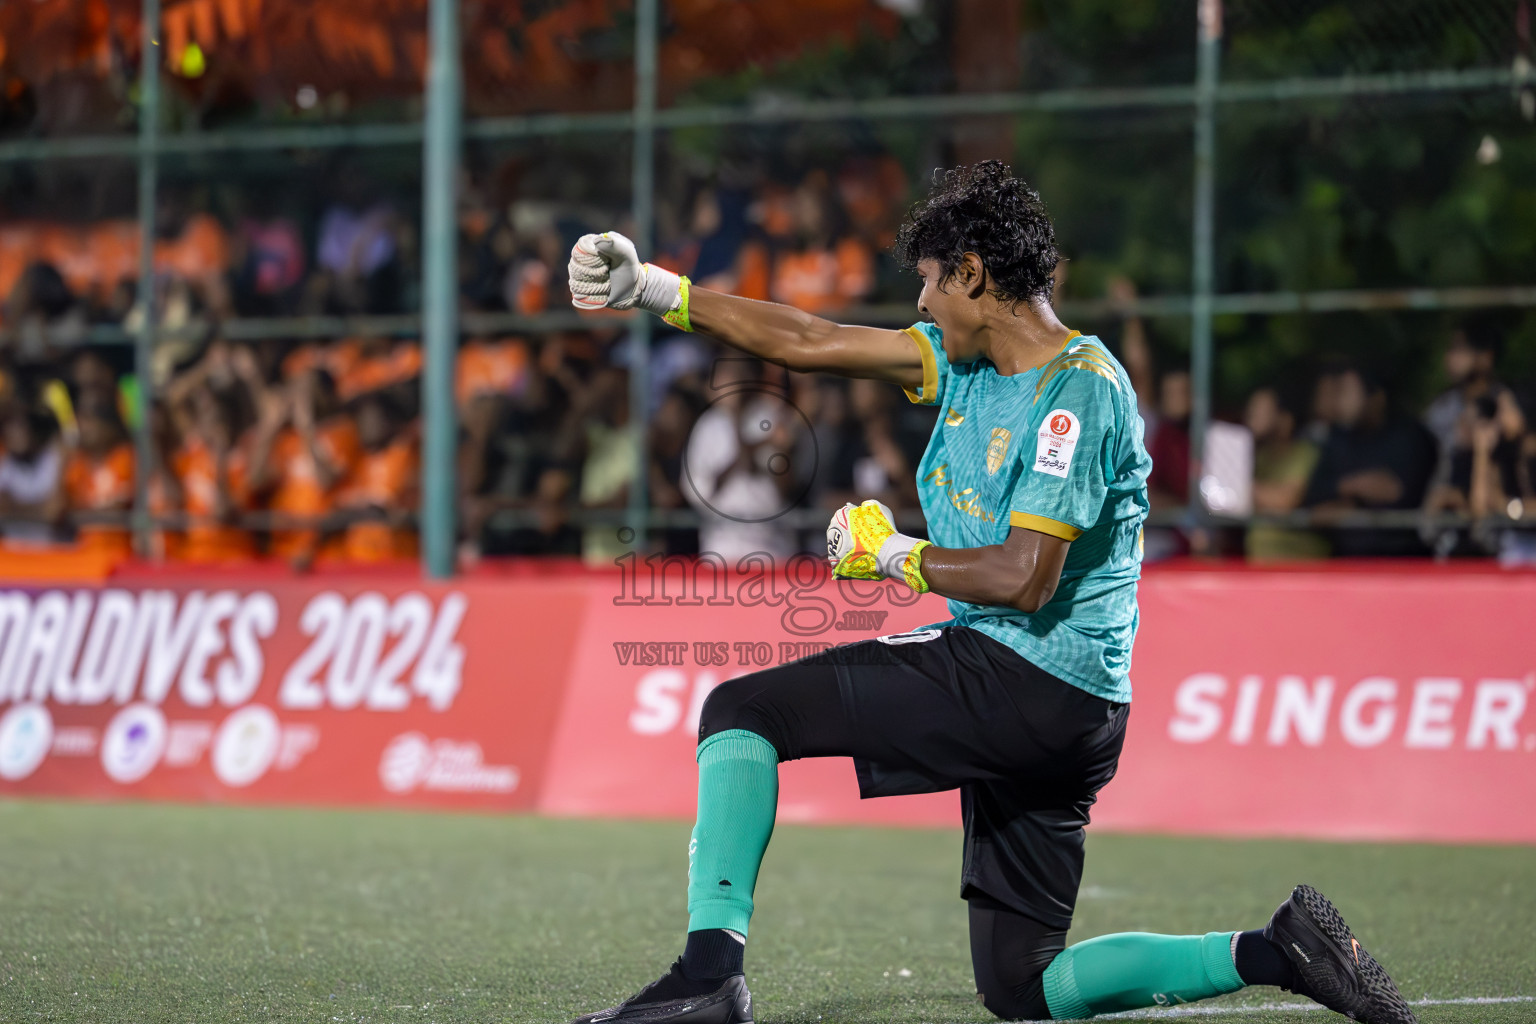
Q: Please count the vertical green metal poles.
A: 4